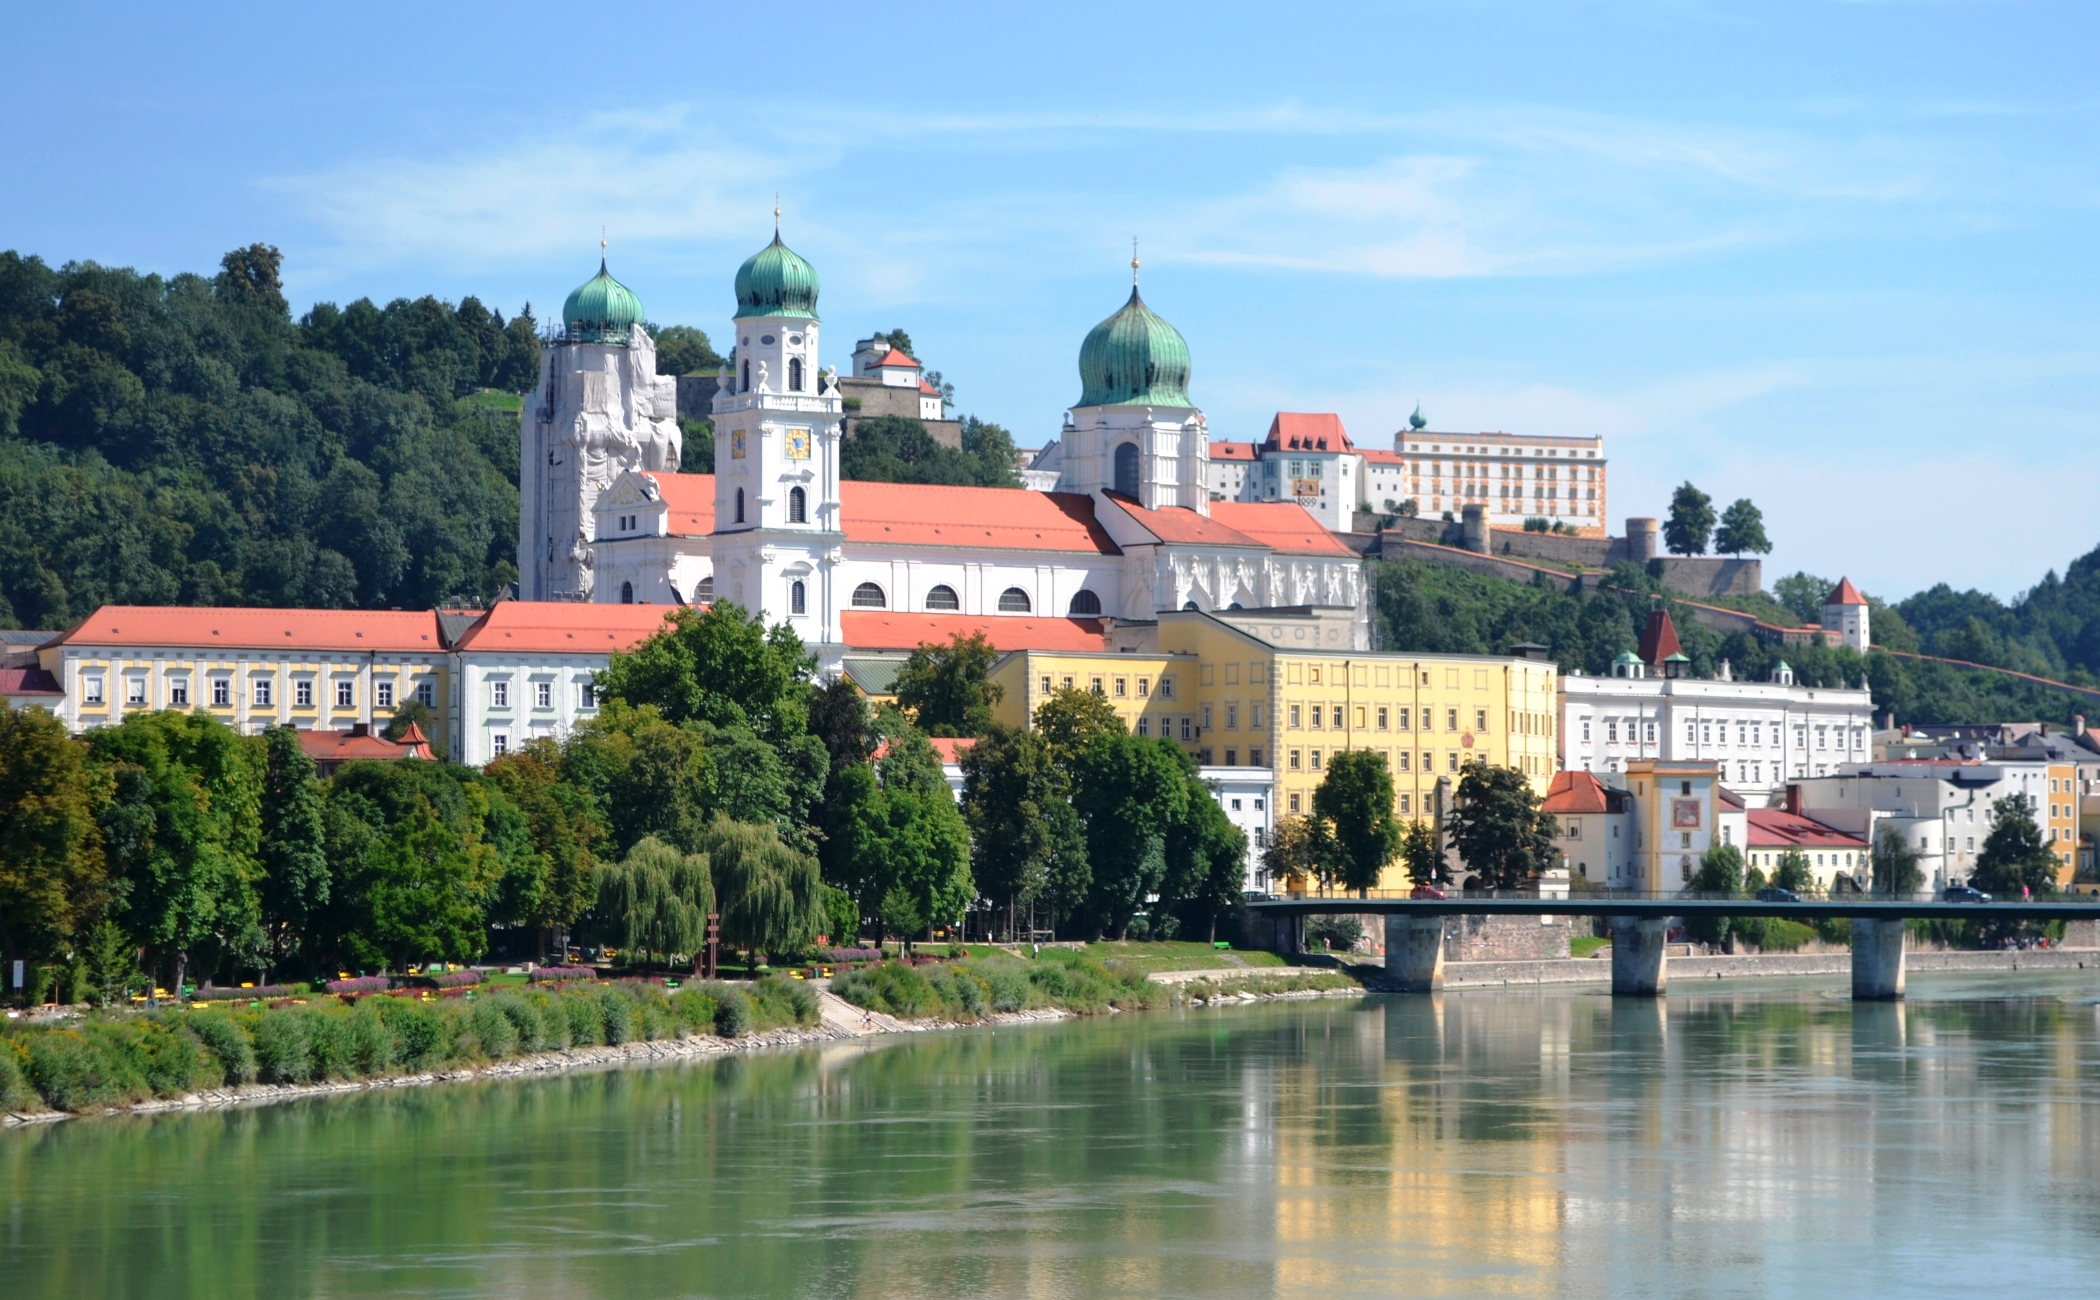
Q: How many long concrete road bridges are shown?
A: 1